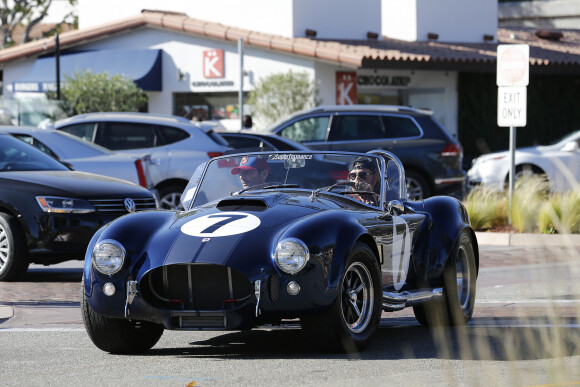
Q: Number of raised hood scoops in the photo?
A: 1